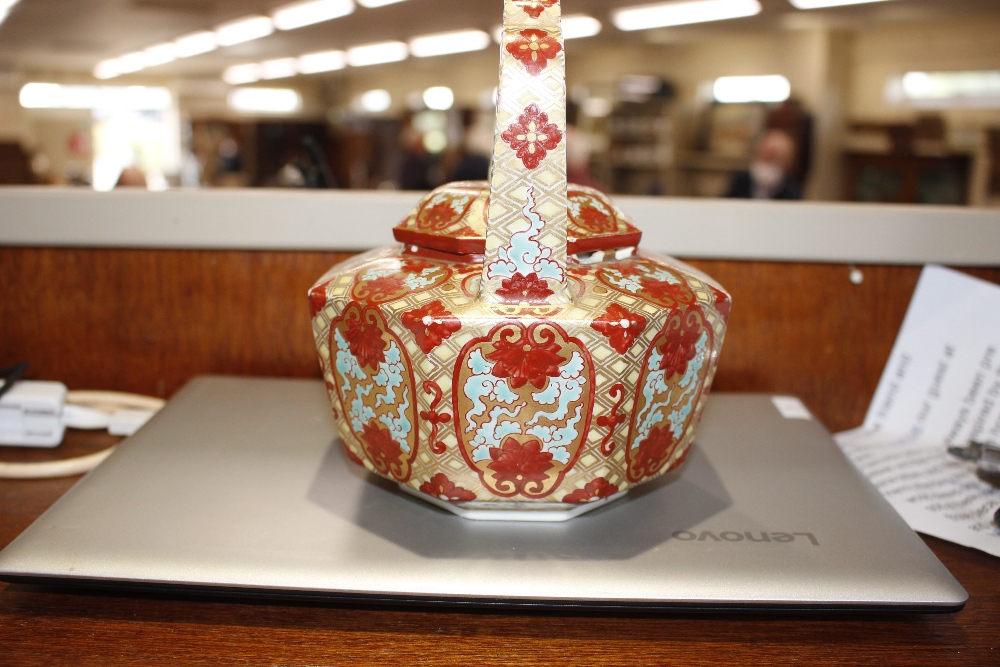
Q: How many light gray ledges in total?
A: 1